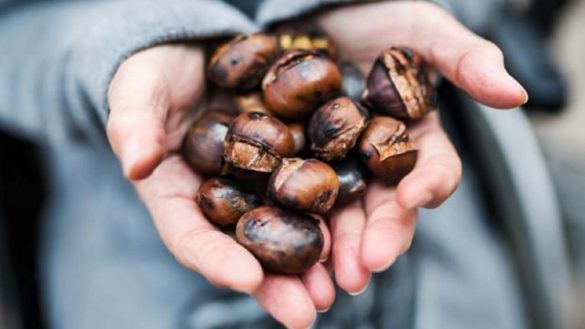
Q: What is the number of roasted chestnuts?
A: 15